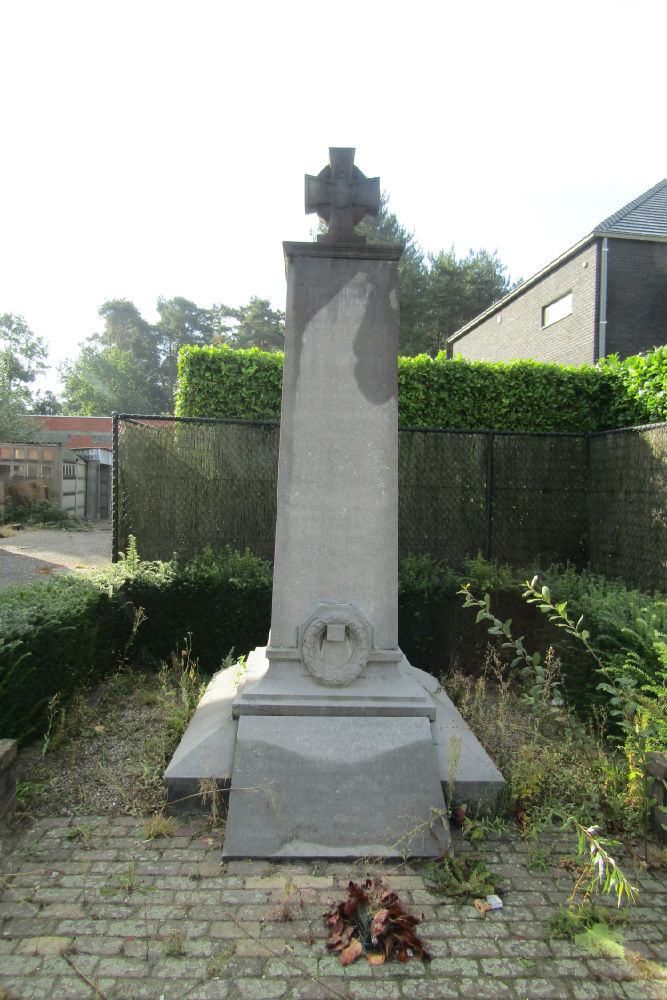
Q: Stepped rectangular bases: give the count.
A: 1